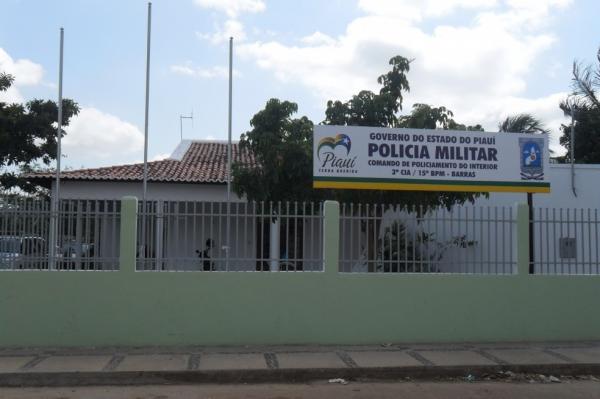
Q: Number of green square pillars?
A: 3